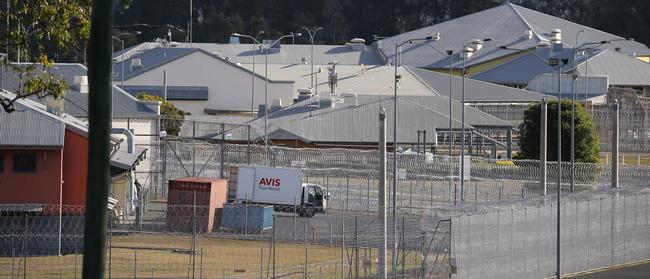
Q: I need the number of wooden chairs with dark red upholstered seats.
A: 0